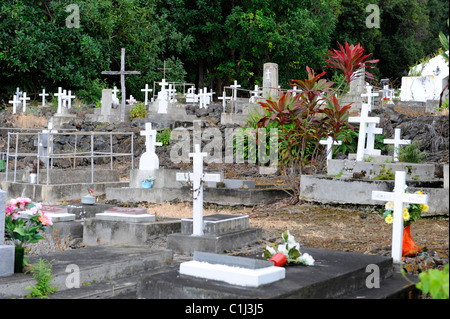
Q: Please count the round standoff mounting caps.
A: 0